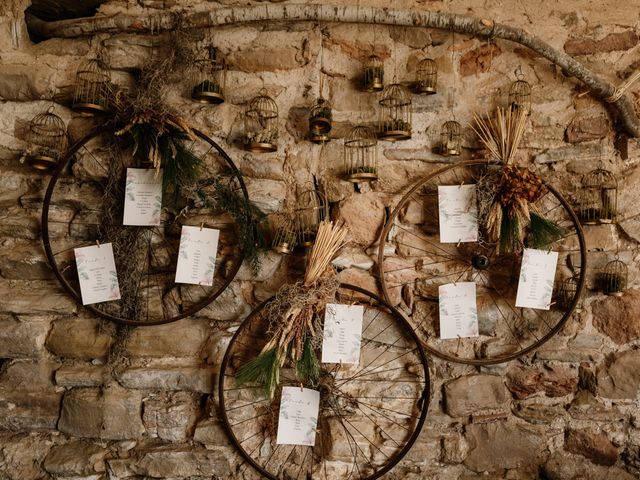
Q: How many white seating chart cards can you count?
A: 8